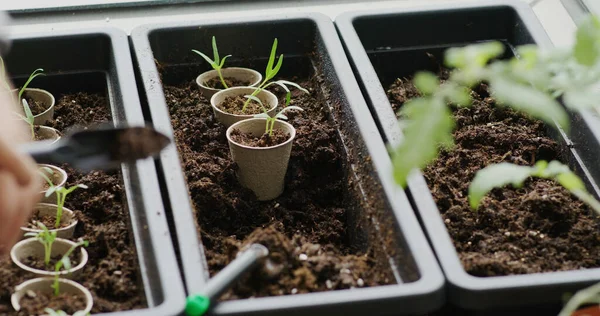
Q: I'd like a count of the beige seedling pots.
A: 9